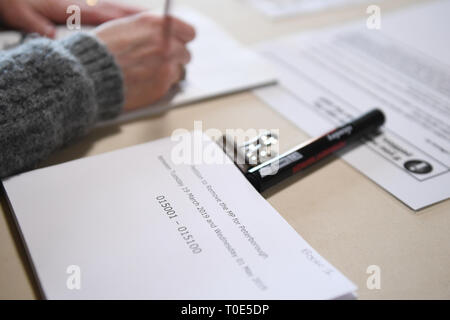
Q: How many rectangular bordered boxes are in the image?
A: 1